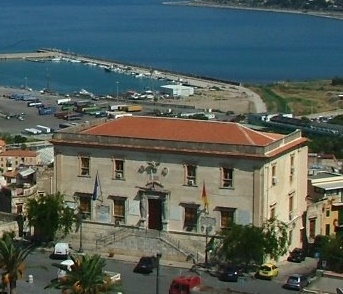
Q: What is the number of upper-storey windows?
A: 6